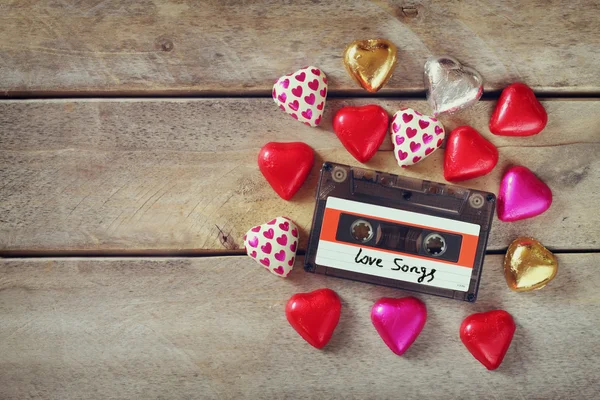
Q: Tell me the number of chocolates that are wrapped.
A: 14